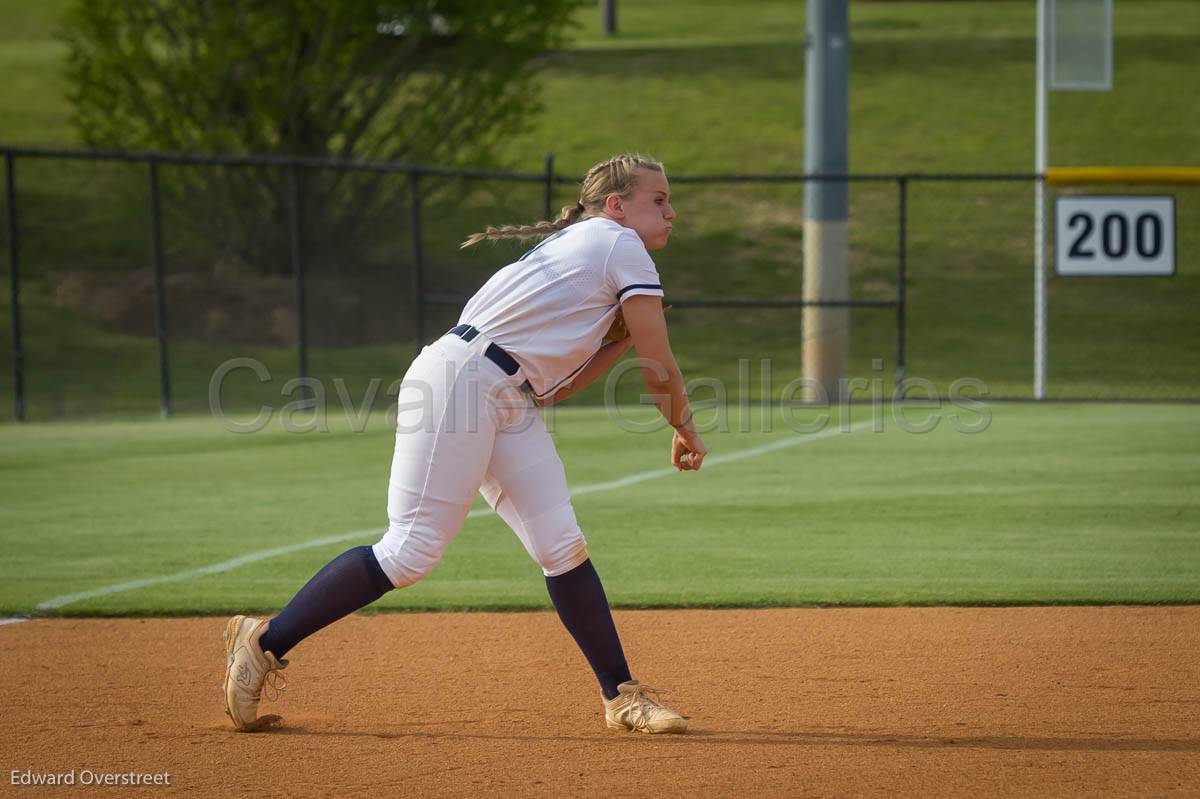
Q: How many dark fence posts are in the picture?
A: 6